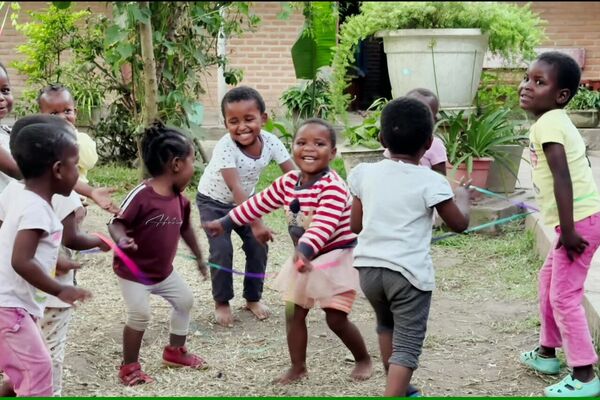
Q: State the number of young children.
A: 10